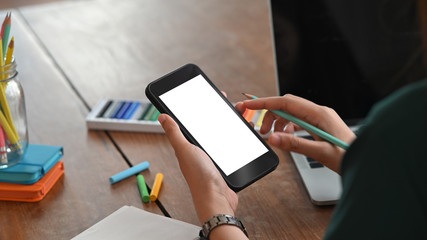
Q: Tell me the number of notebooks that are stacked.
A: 2